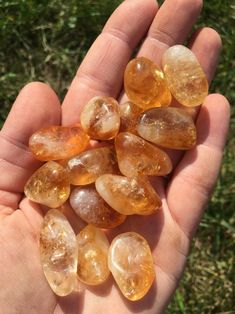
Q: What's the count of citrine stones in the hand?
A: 14